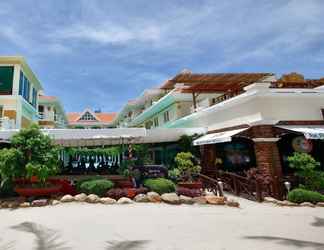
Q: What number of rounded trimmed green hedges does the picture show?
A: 3